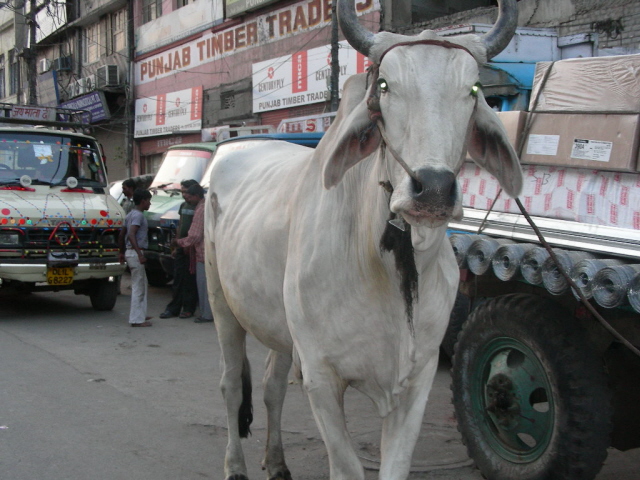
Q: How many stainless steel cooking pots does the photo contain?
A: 0